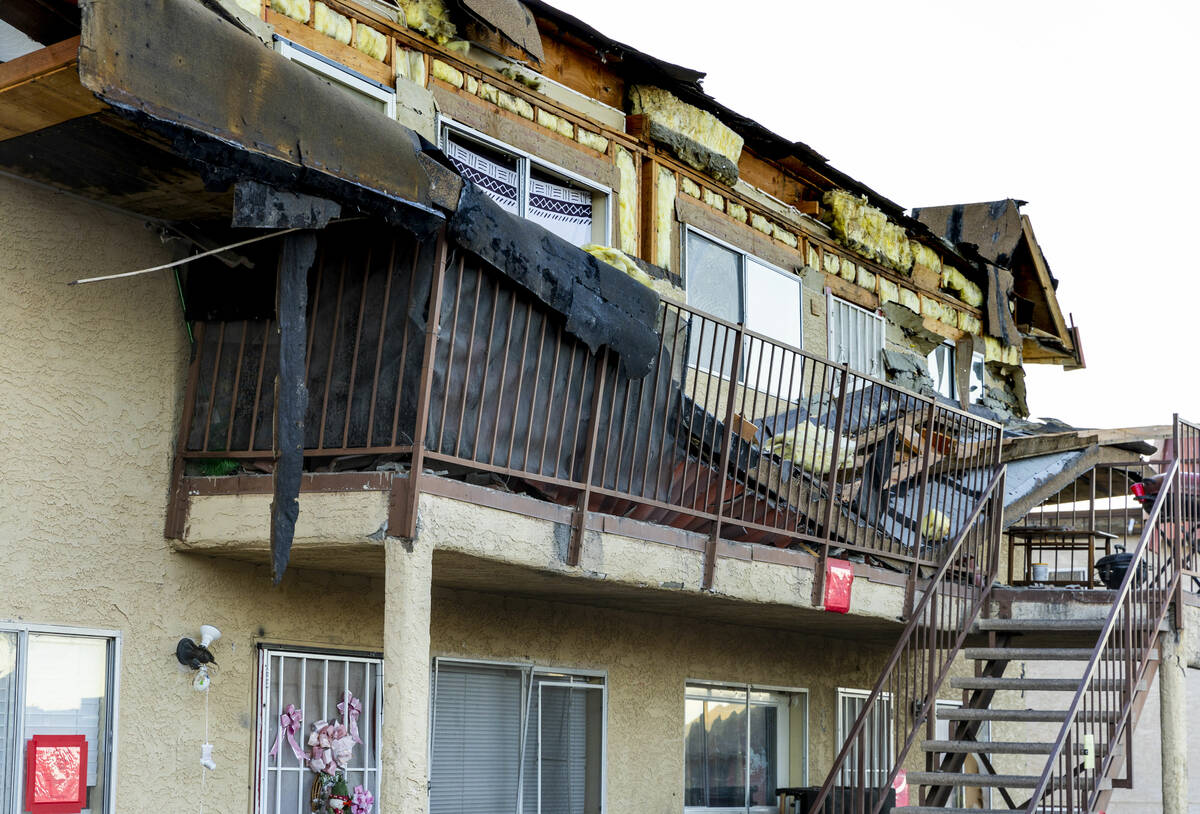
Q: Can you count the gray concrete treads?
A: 7